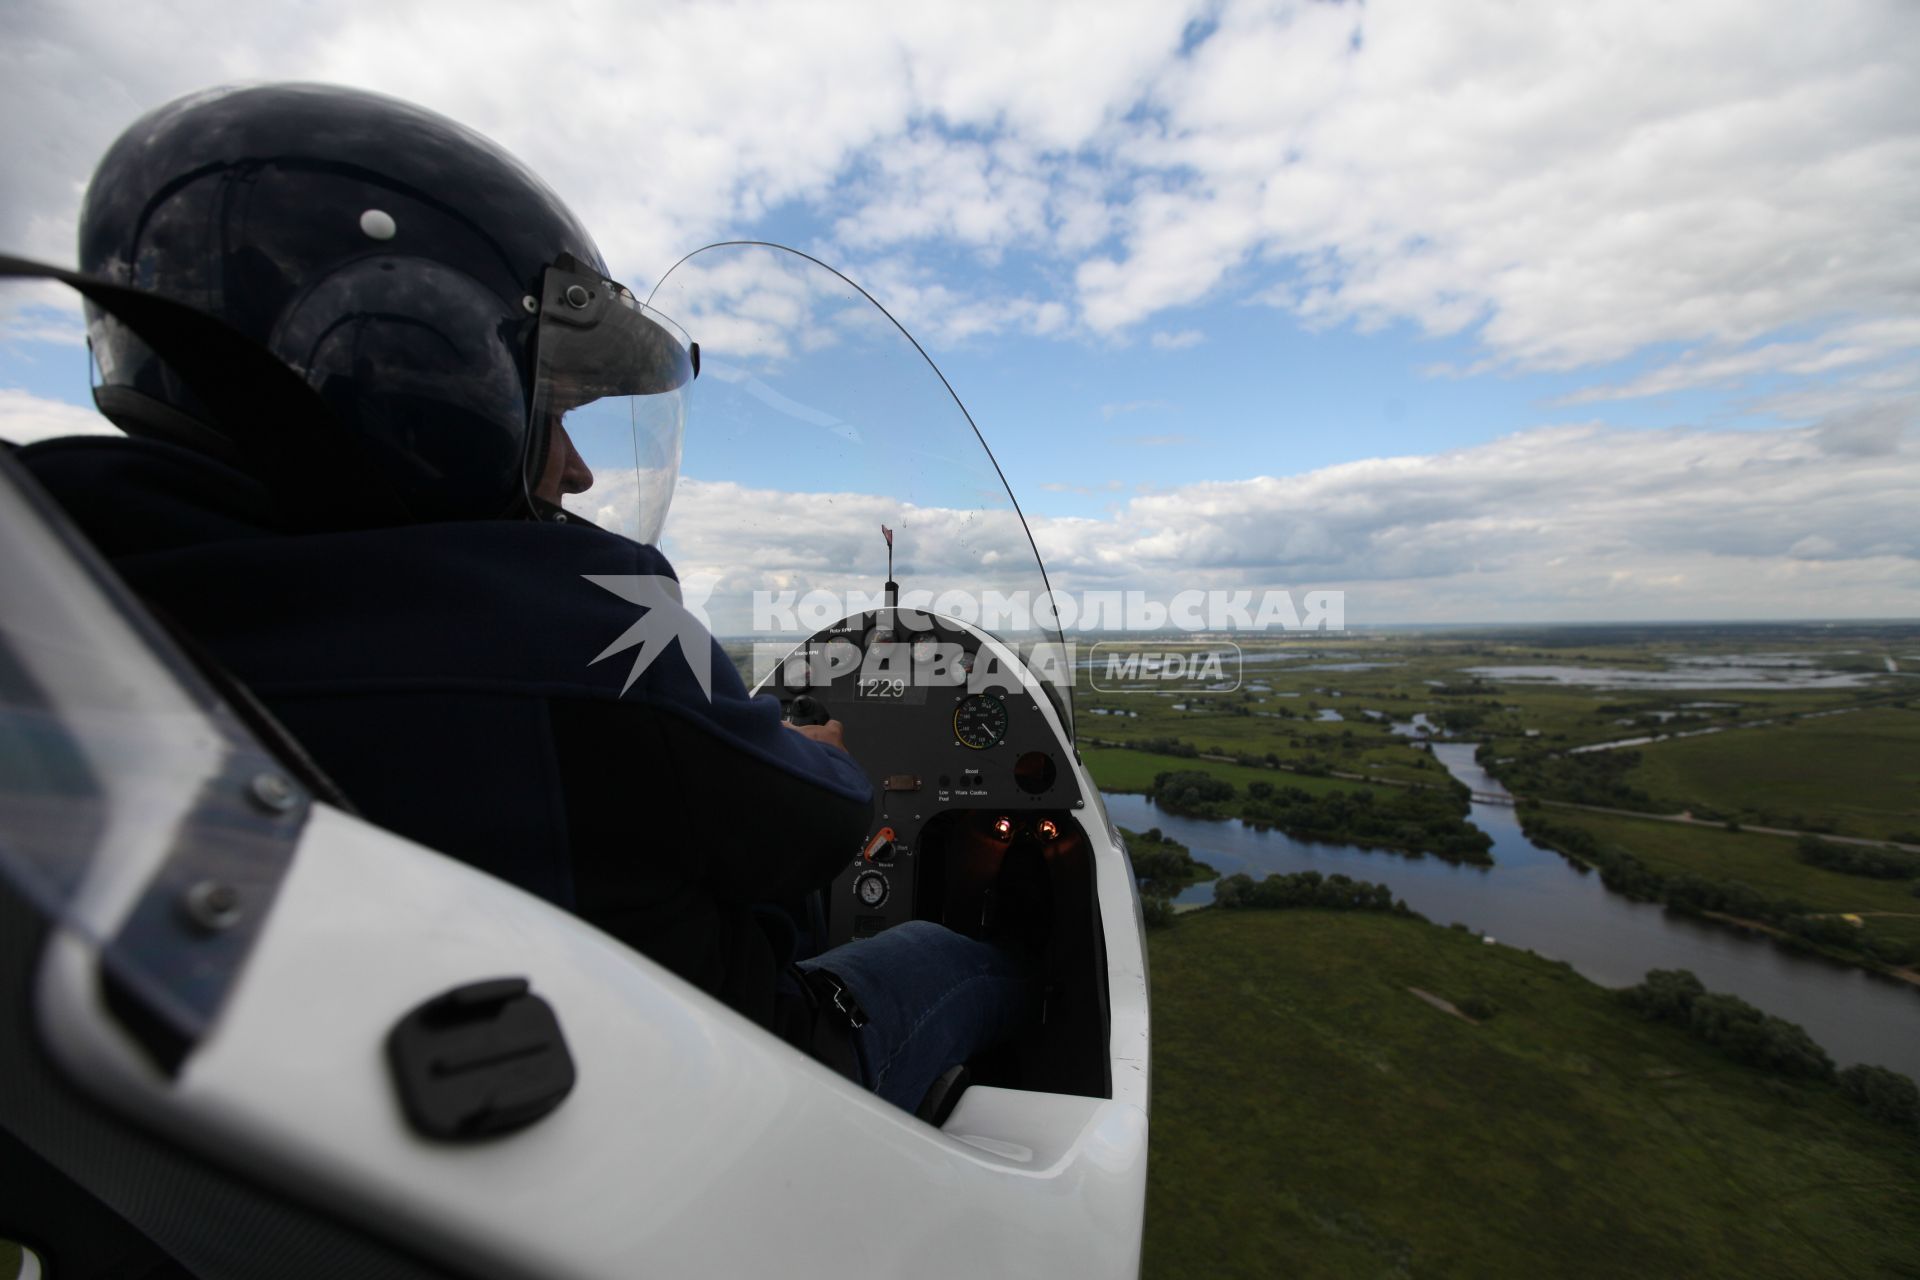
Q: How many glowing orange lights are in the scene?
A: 2